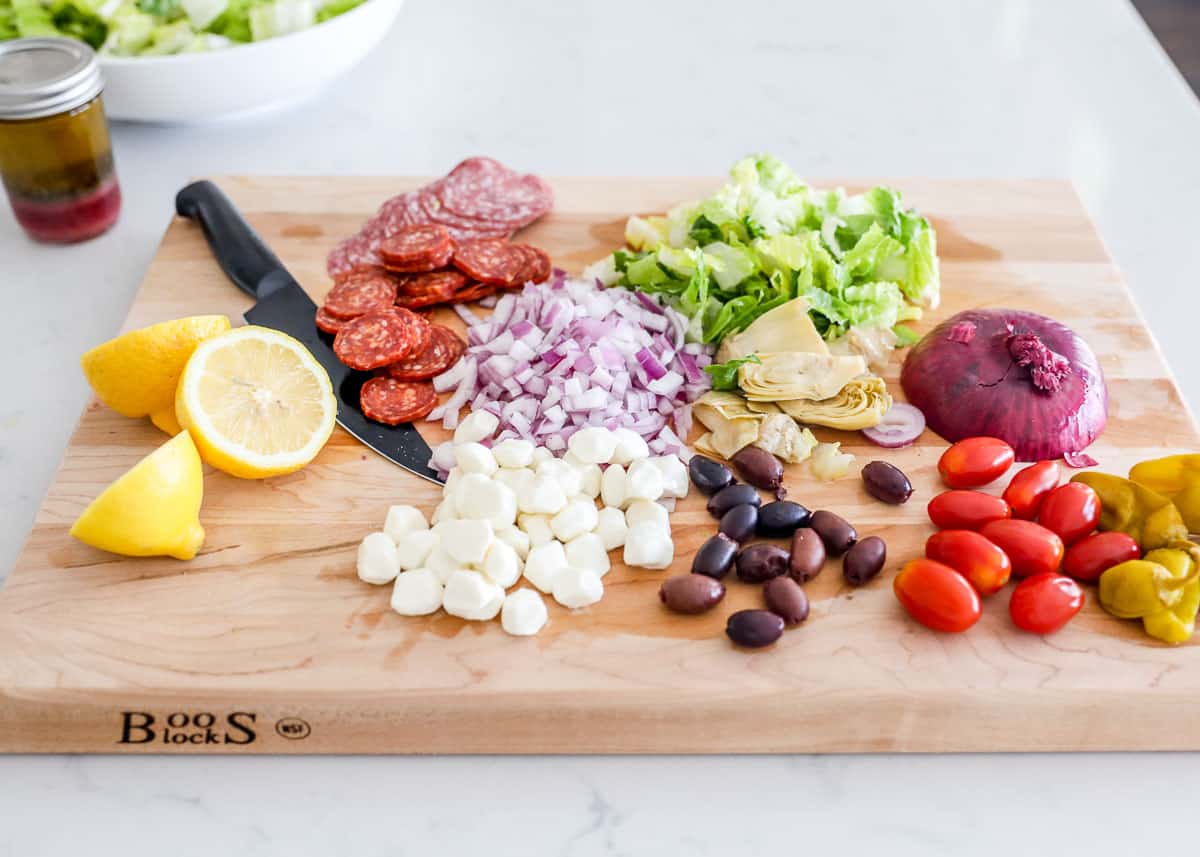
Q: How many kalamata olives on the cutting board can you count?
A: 14